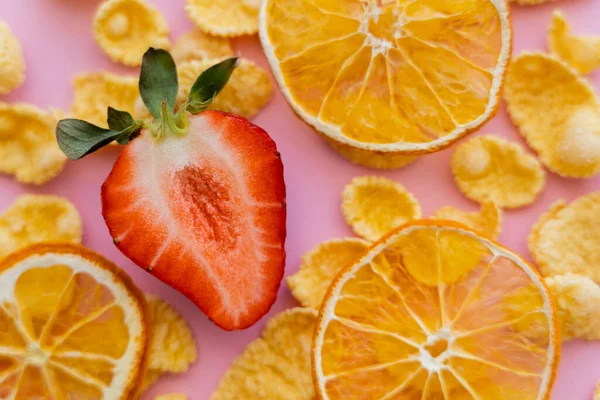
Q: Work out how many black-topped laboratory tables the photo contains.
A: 0